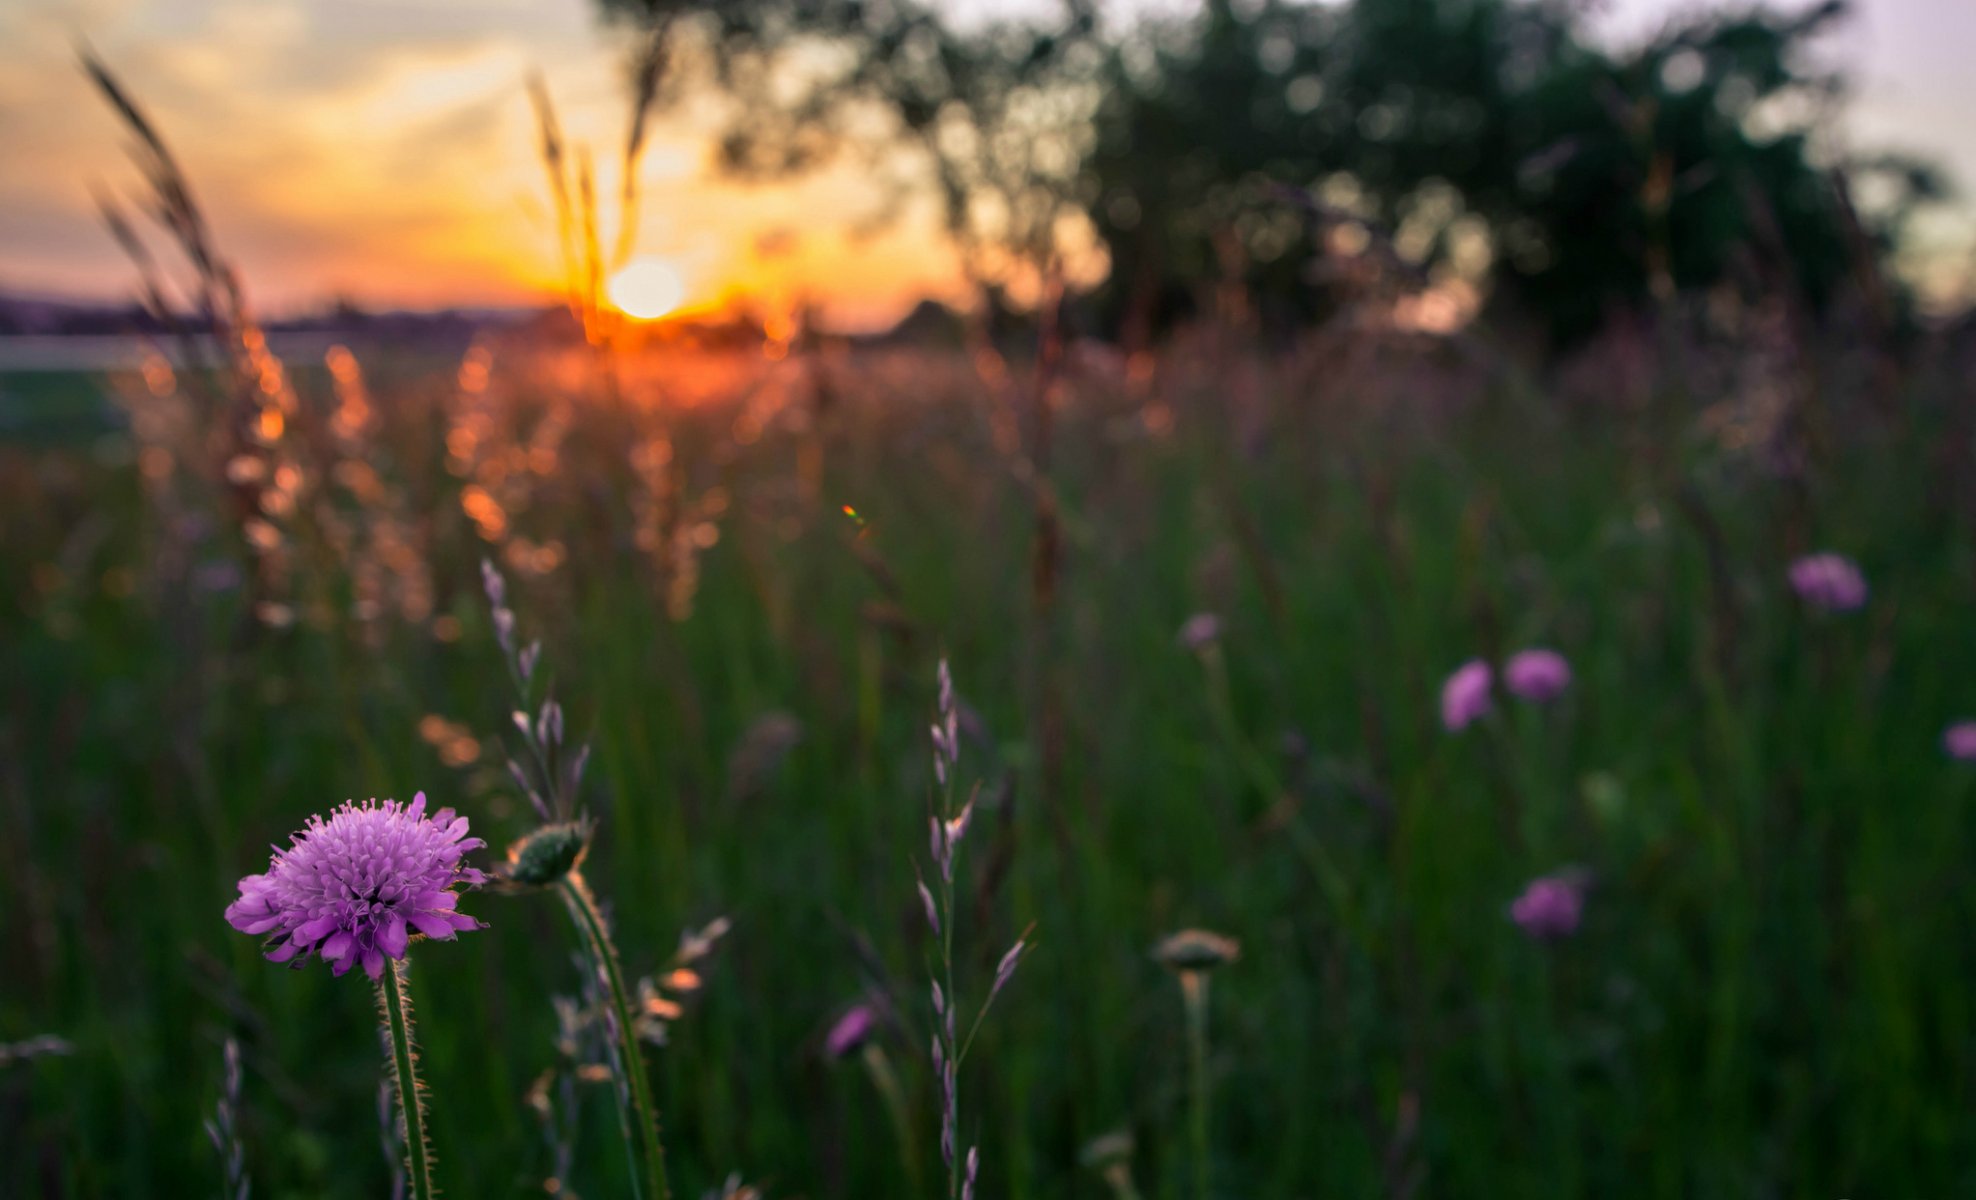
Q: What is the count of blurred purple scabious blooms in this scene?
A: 7